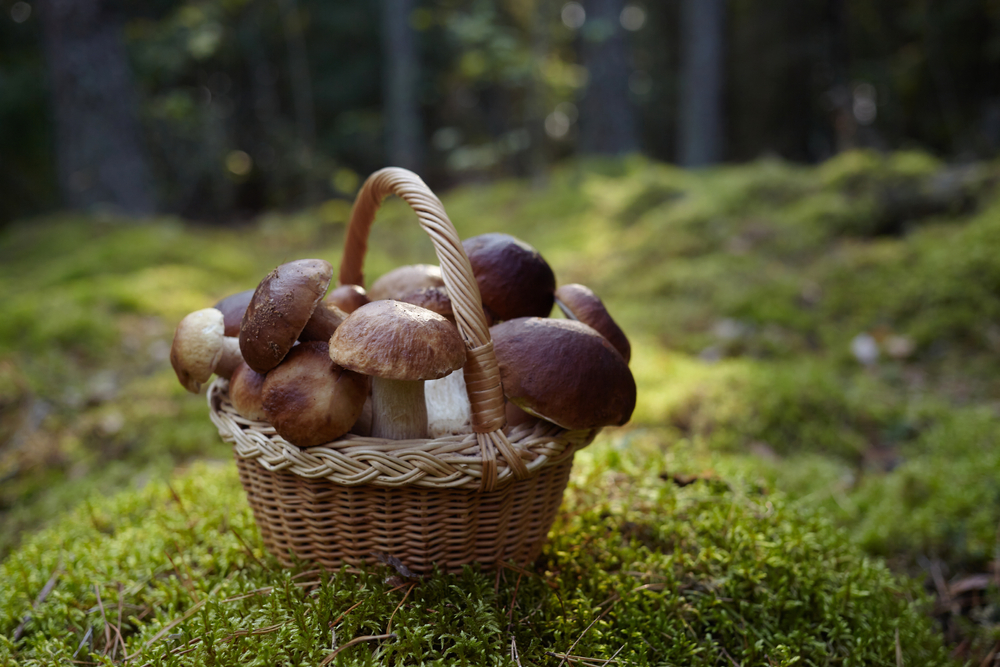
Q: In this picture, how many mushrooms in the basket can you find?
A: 12